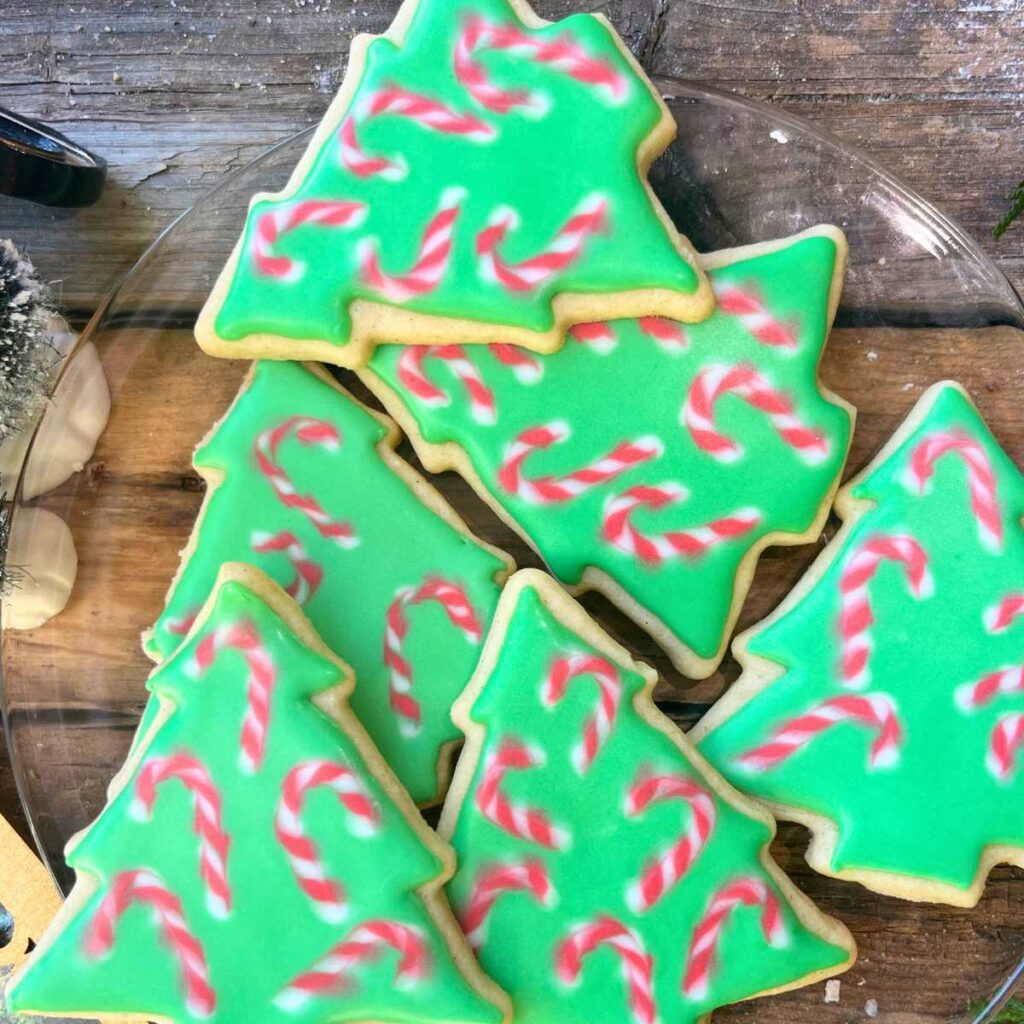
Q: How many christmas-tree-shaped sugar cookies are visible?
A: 6